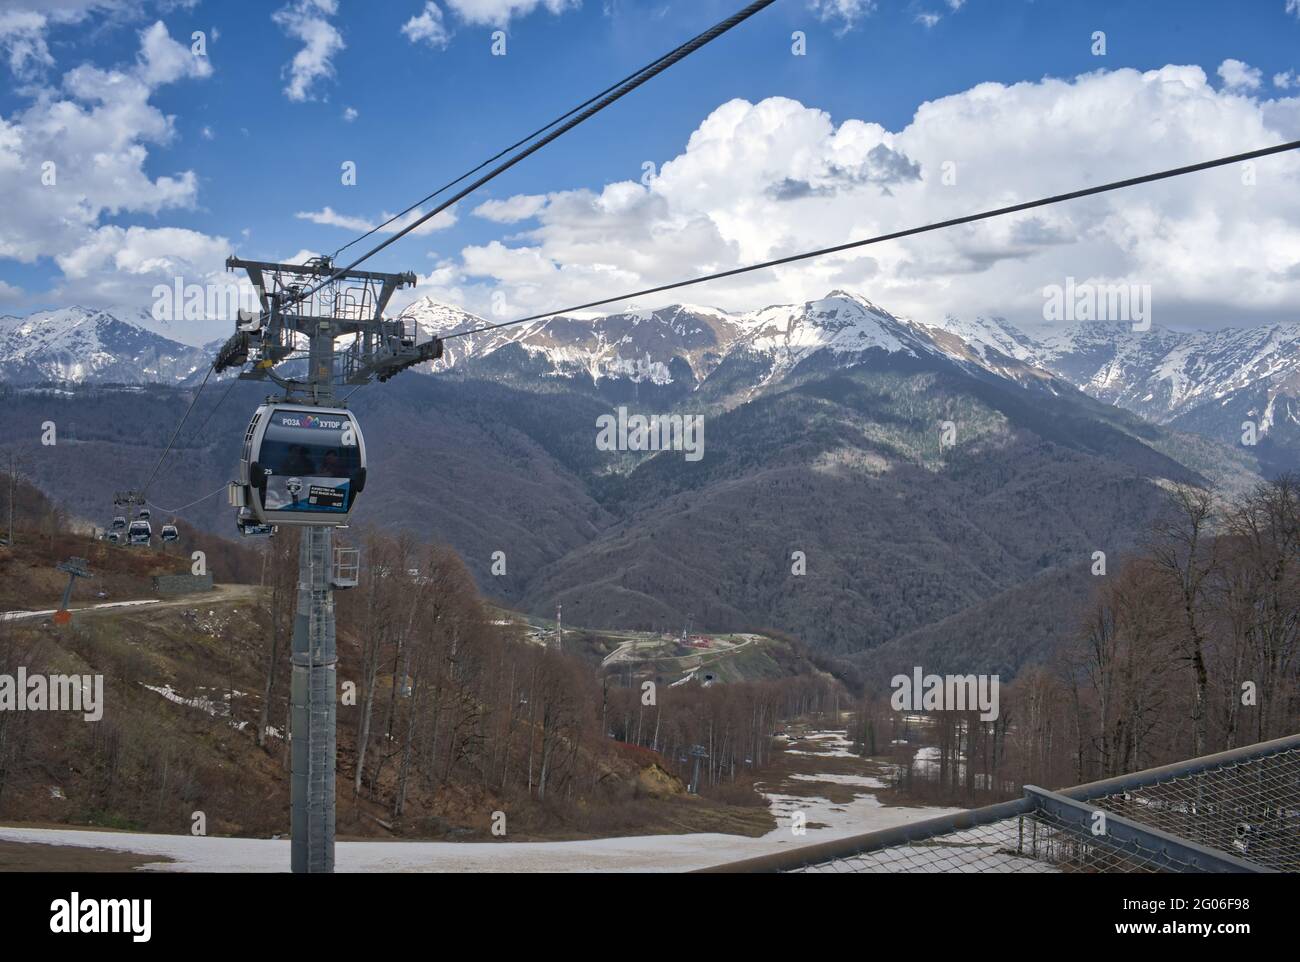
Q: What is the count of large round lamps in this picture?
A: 0